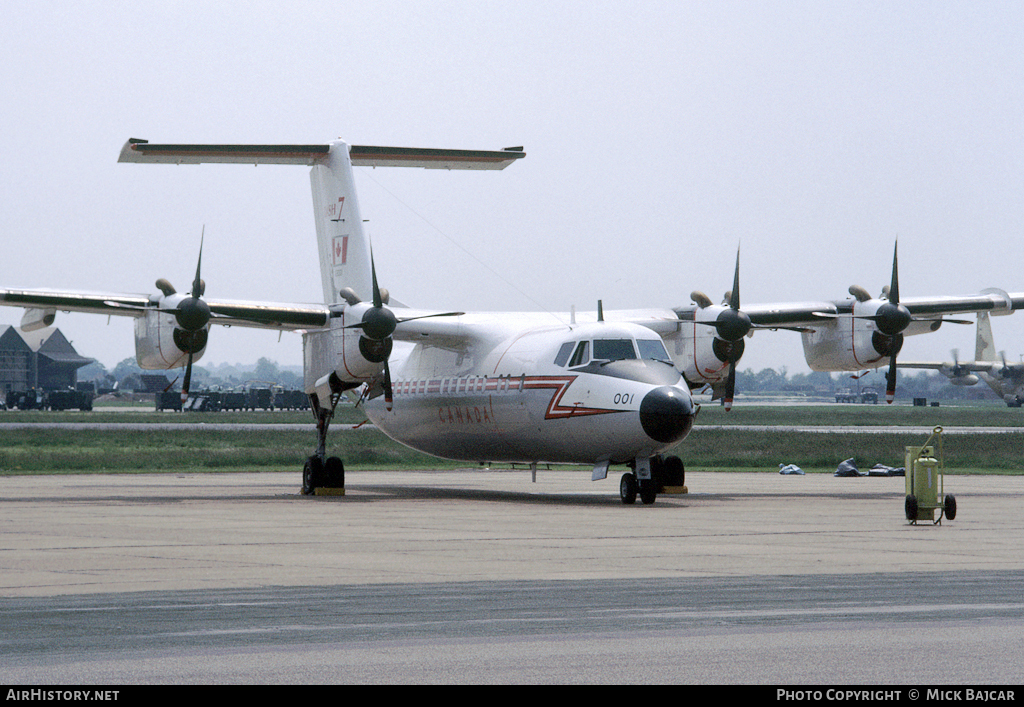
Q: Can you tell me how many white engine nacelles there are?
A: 4